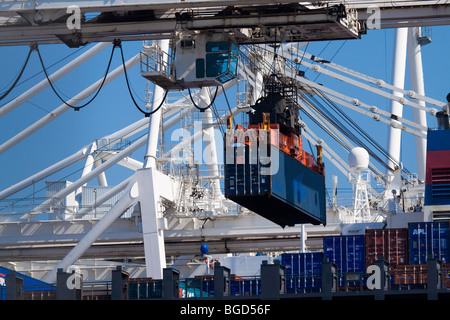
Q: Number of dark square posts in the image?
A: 9